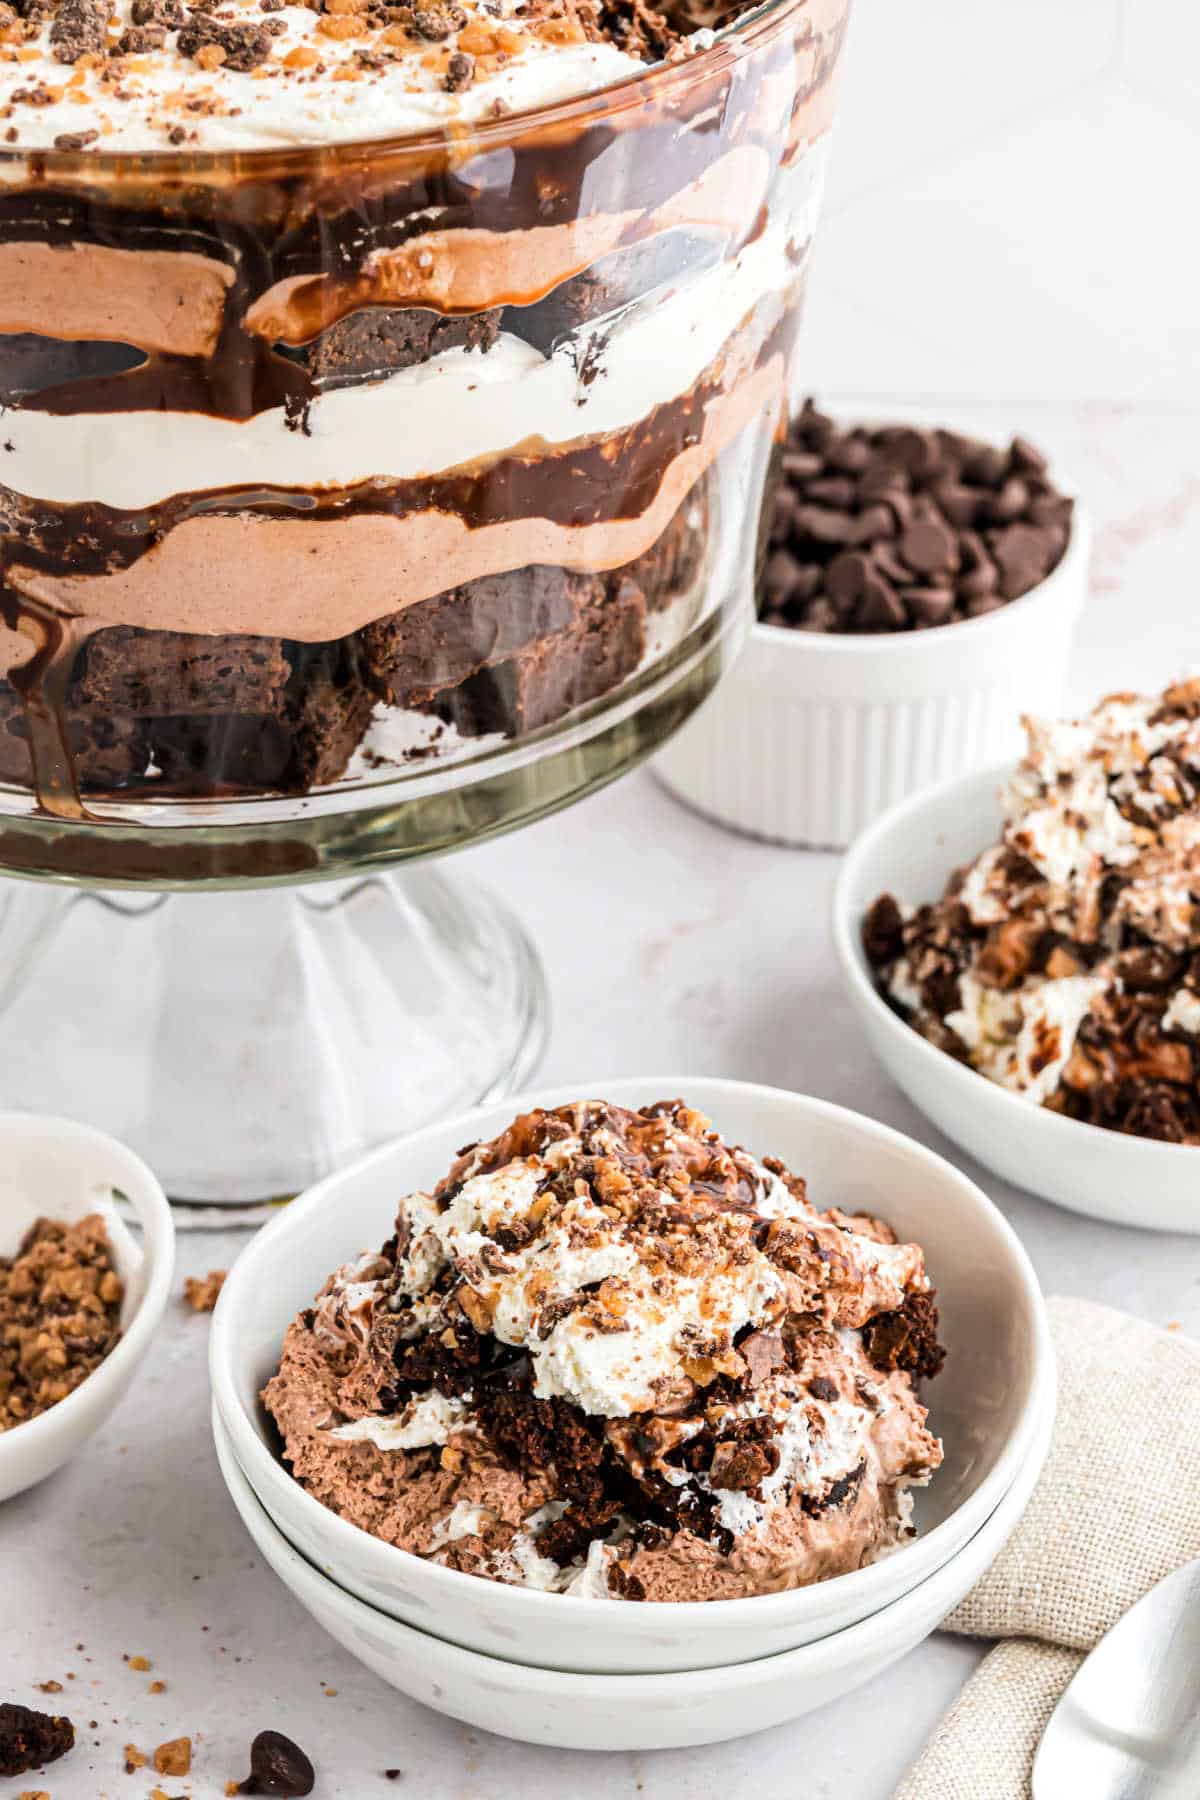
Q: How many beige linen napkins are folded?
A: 1